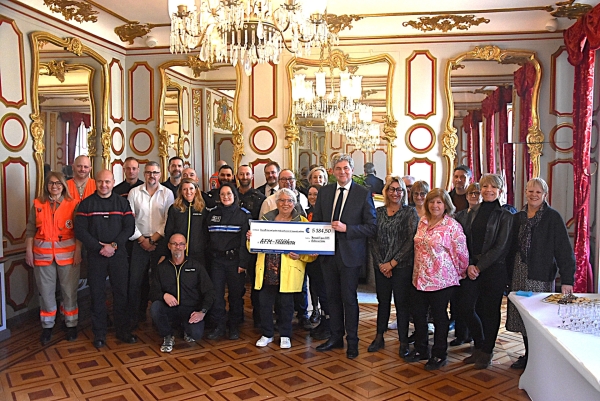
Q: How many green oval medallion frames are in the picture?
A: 0